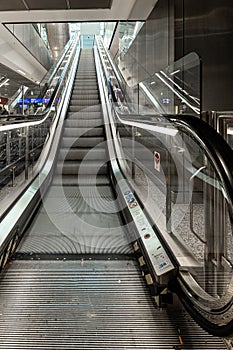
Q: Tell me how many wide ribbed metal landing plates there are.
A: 1